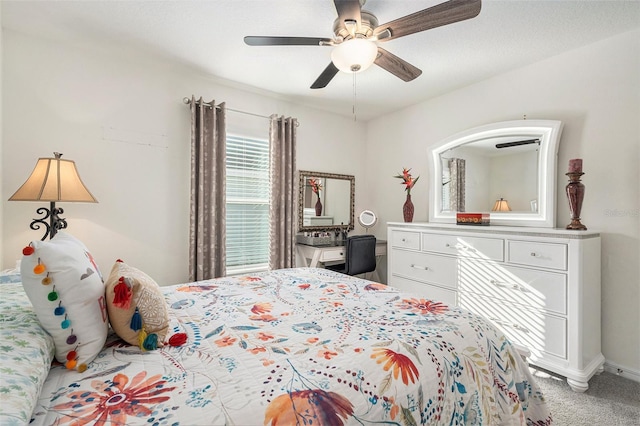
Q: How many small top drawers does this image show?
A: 3